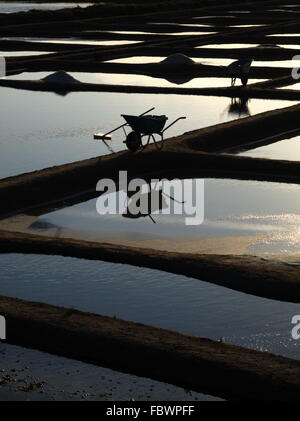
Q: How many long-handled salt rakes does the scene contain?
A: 1